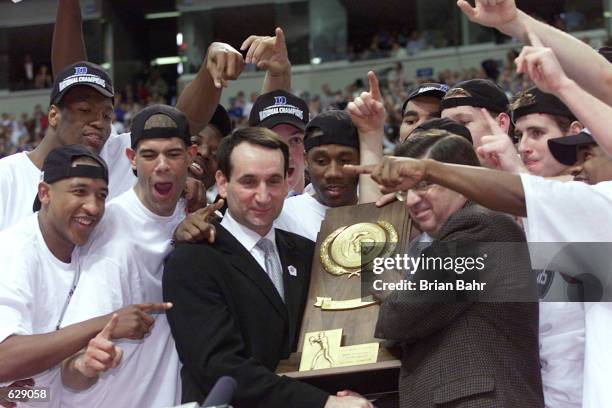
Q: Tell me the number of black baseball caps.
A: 11